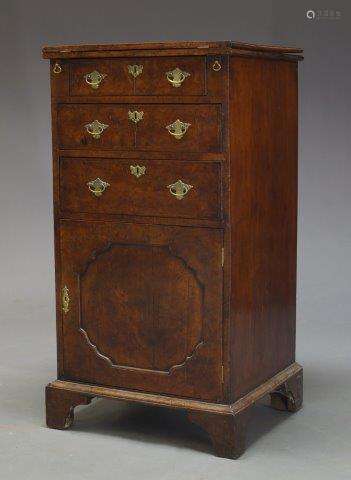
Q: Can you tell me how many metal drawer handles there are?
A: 6